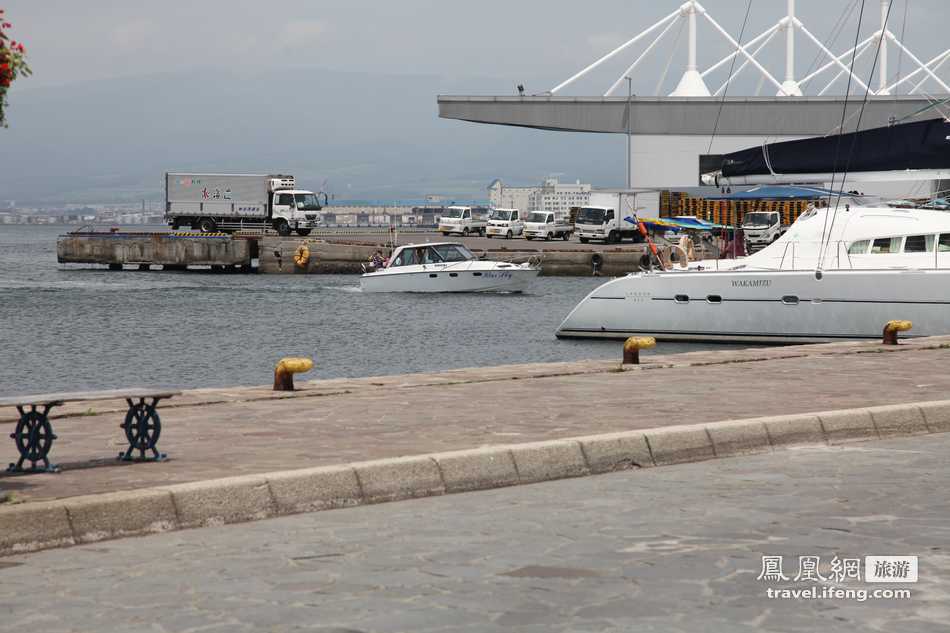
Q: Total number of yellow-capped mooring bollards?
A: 3